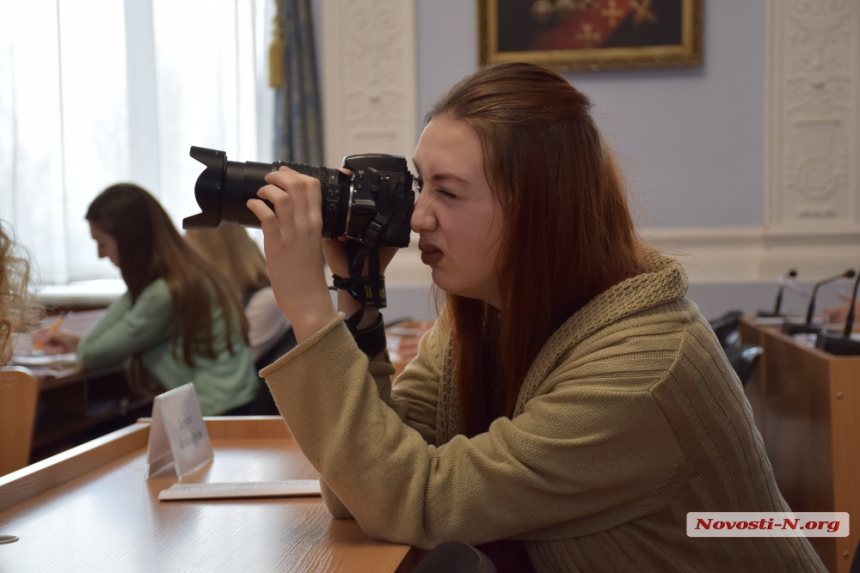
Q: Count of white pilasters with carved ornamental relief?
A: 2